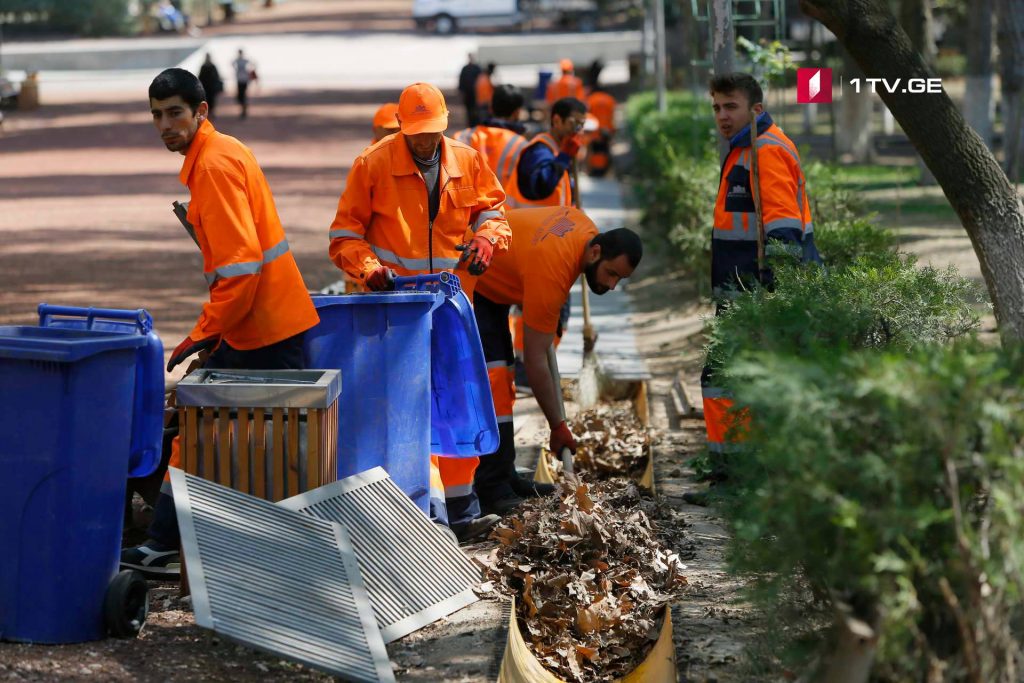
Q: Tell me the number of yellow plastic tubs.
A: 2